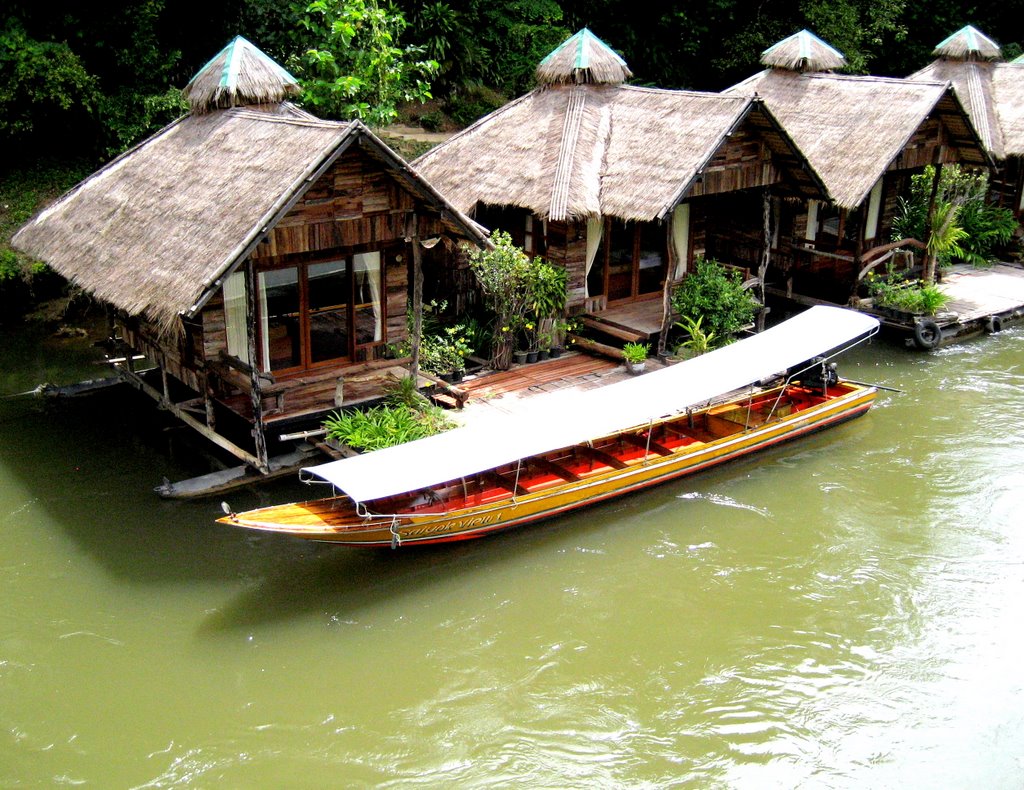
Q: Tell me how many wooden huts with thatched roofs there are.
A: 4